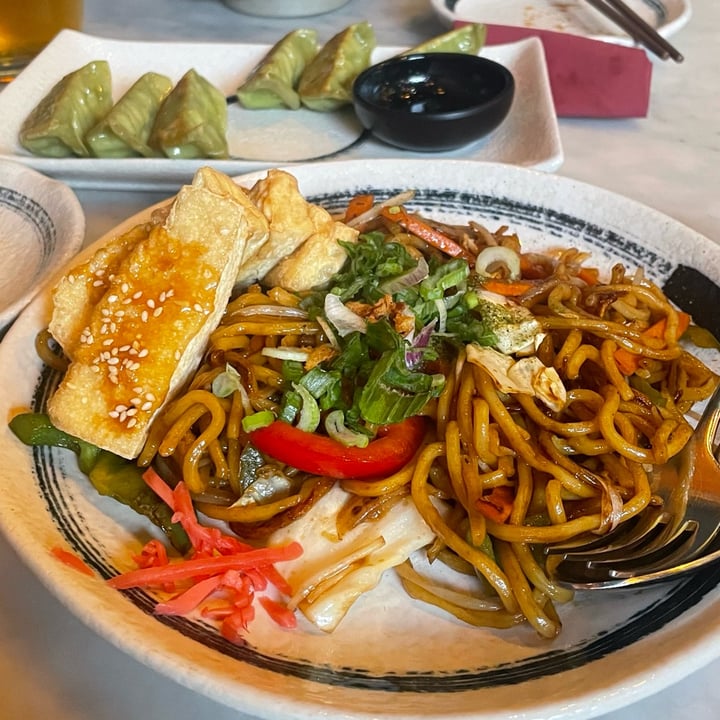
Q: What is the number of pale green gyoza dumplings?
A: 6